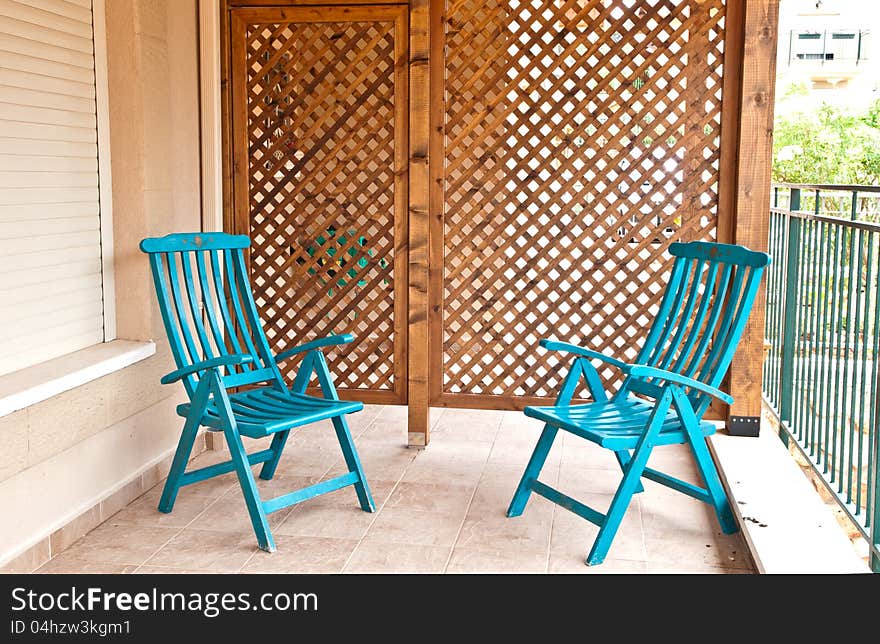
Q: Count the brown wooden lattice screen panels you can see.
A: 2